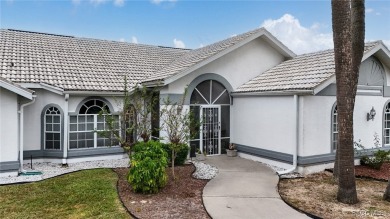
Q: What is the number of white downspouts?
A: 3